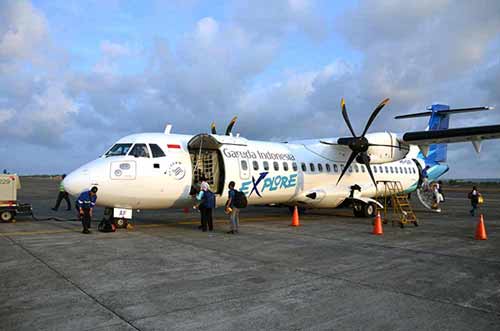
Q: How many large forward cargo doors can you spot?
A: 1